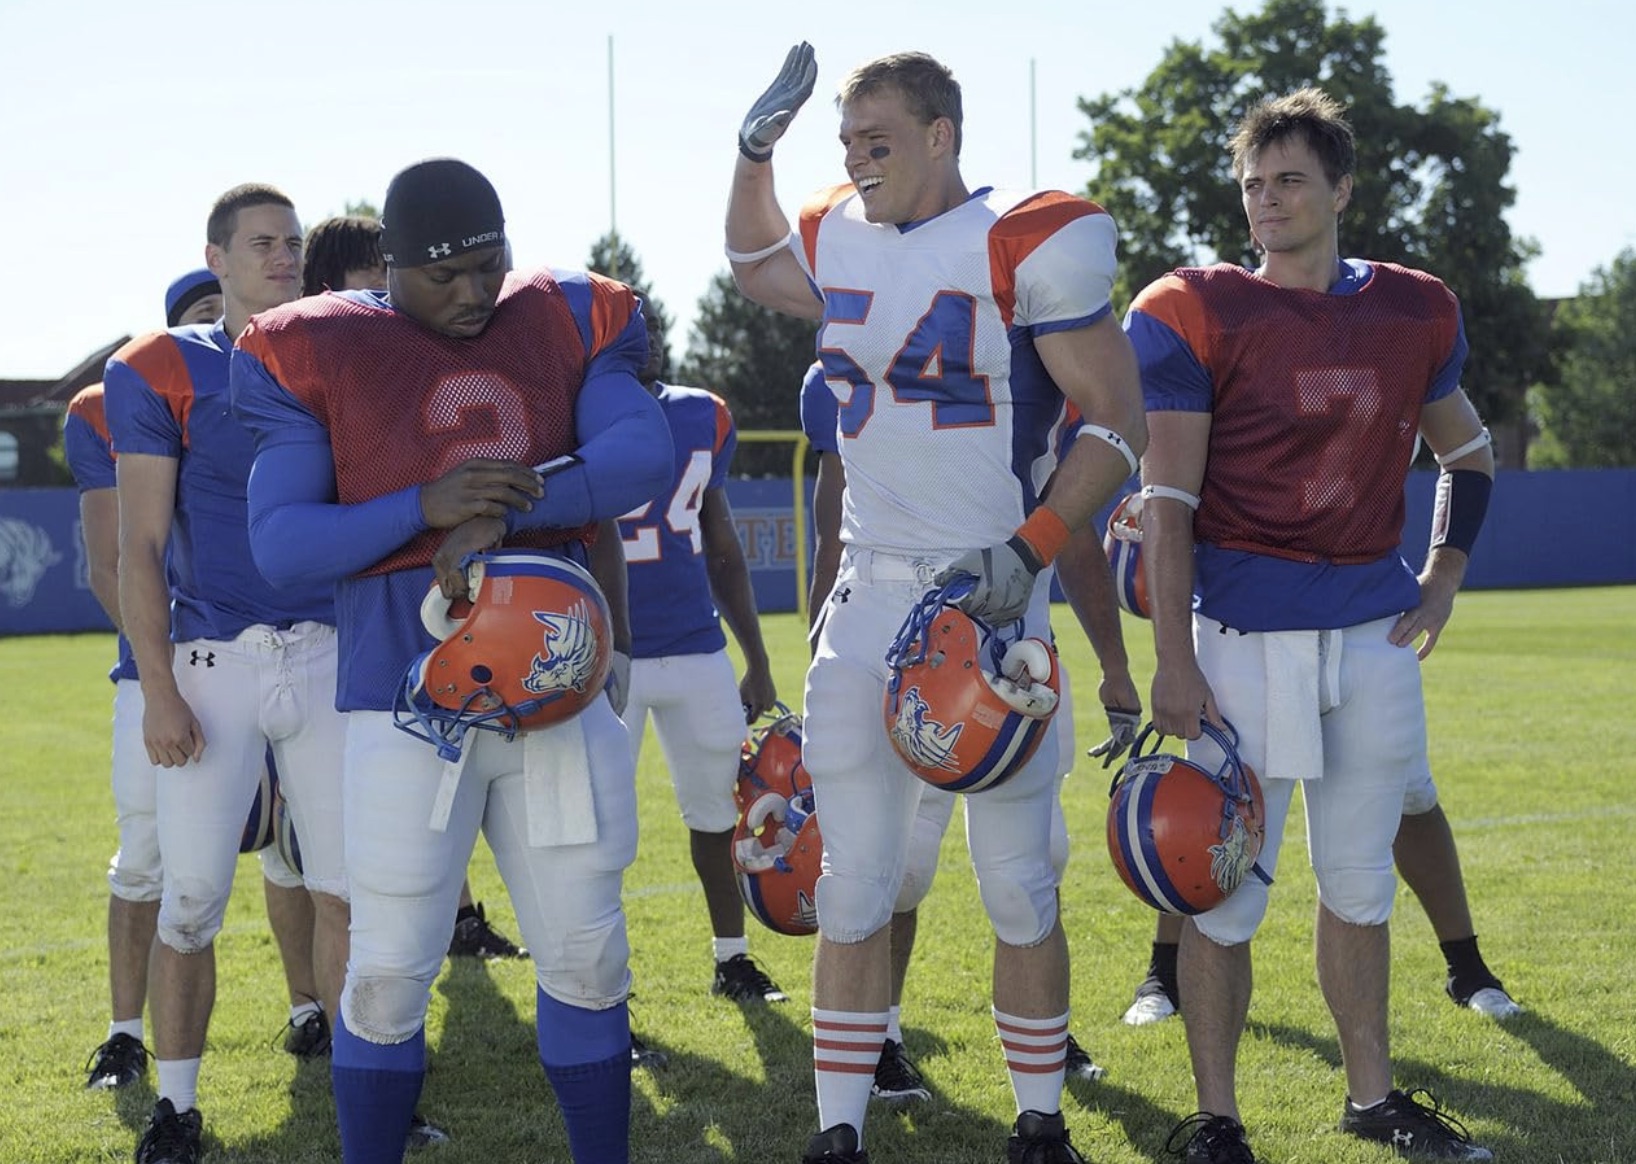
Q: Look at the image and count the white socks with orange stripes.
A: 2